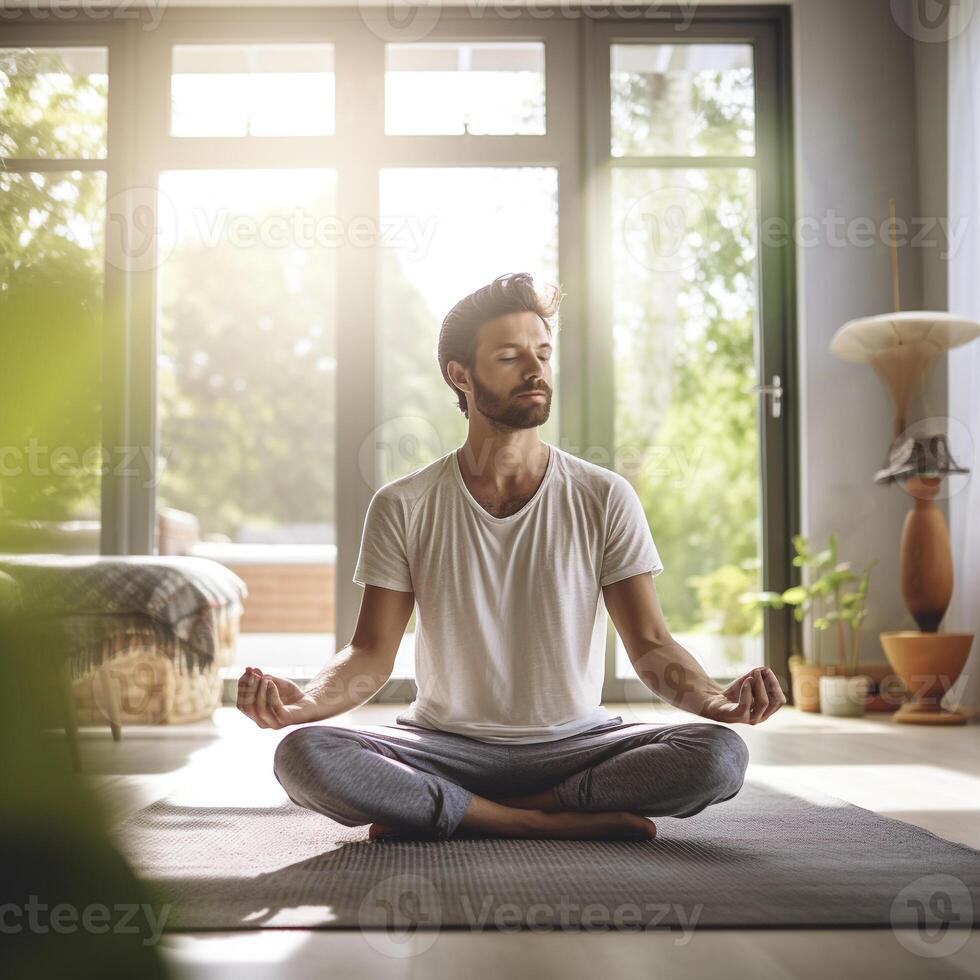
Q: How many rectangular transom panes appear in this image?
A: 4